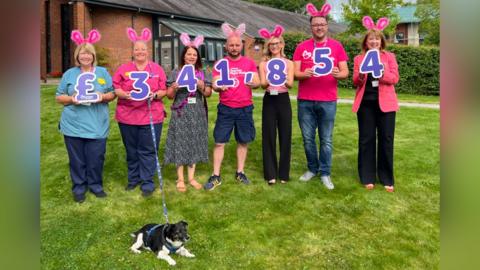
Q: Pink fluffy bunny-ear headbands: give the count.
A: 7